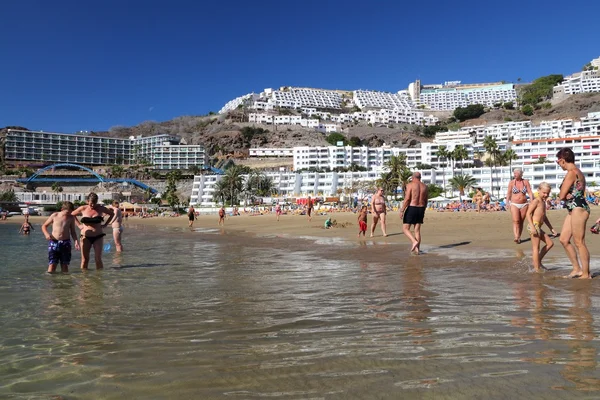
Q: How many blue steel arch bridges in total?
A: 1